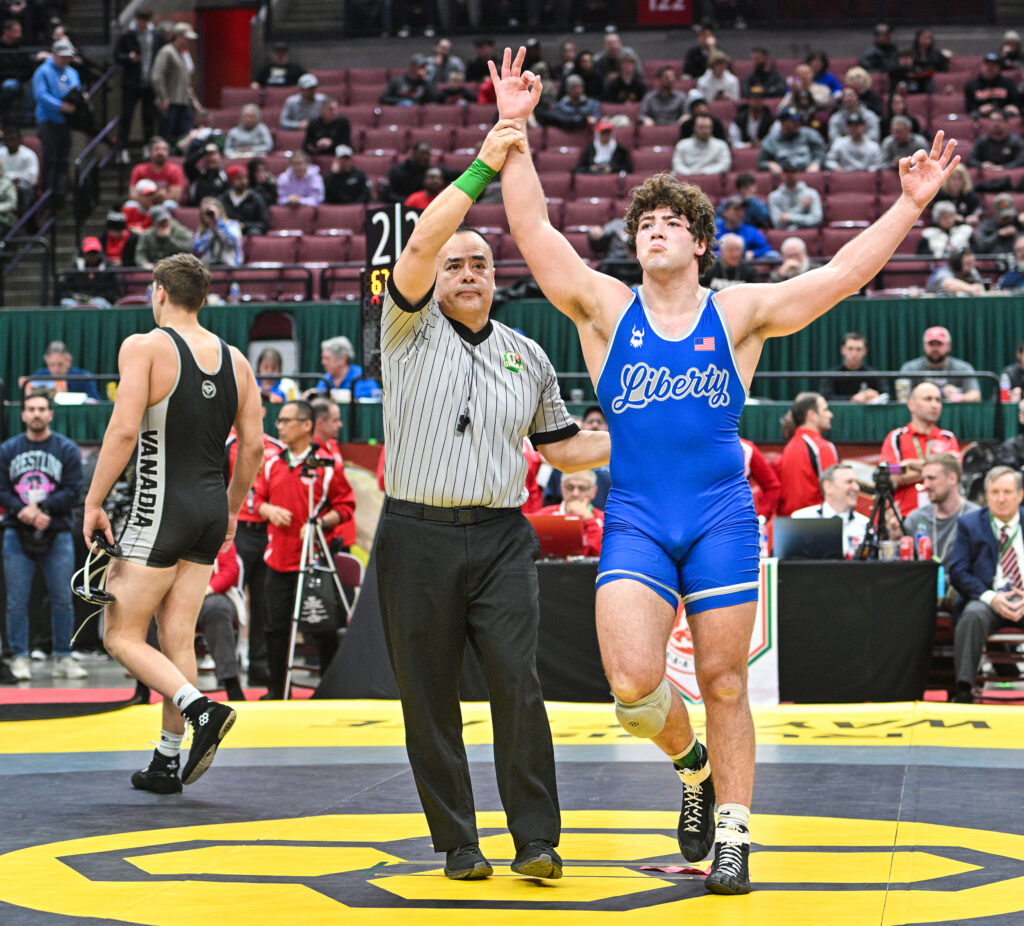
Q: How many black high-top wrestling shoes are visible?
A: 4